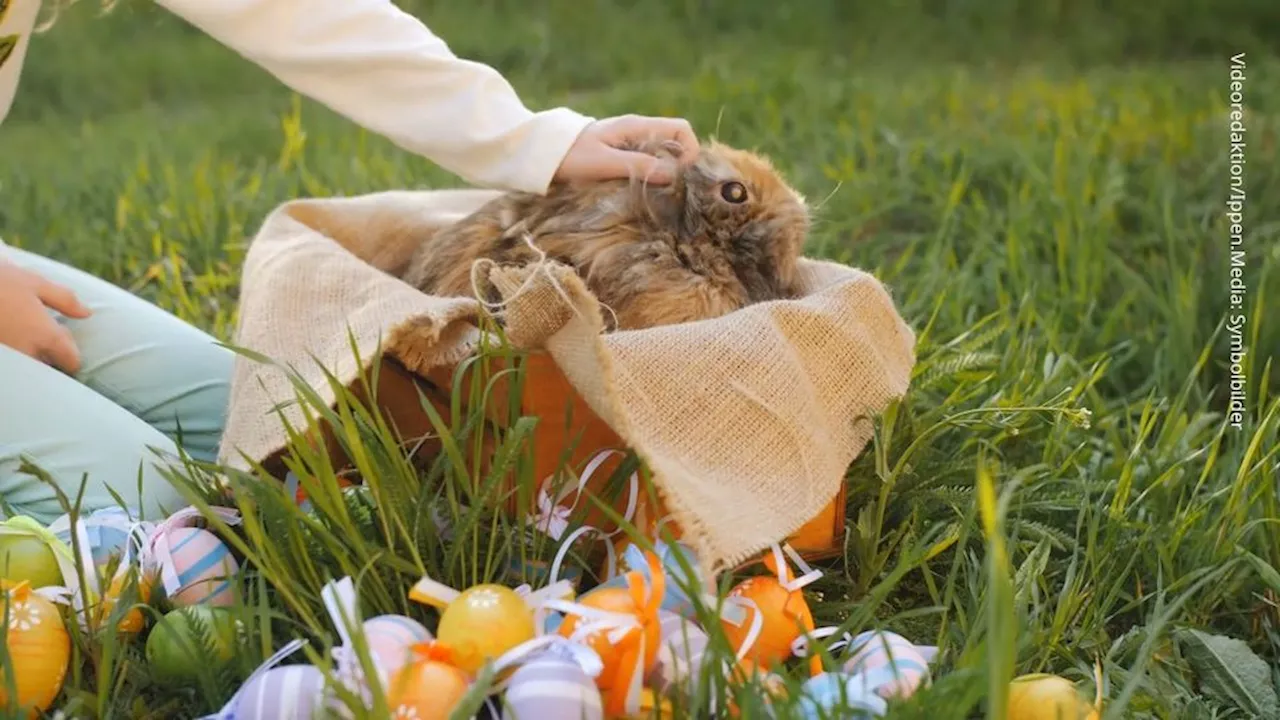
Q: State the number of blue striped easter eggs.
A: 3